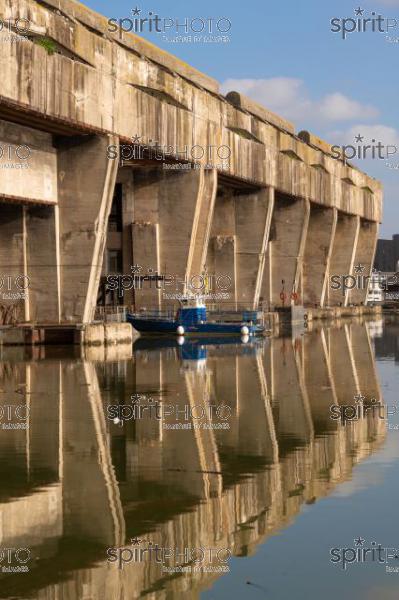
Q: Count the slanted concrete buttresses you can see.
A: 7